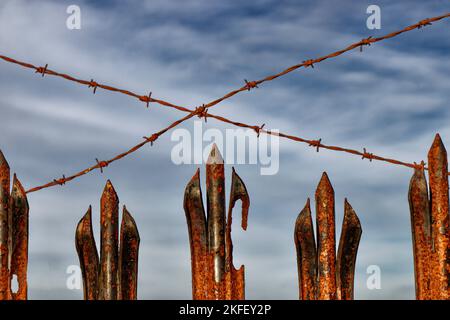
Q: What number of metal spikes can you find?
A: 13